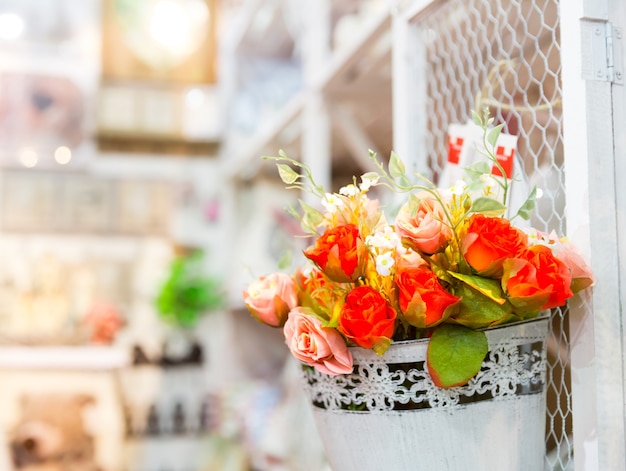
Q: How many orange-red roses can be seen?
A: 5